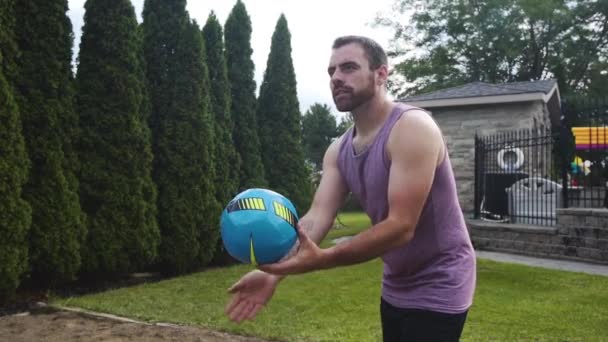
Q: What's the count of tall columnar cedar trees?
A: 7